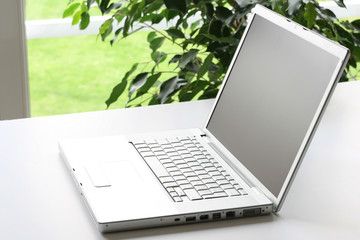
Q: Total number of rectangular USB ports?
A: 2